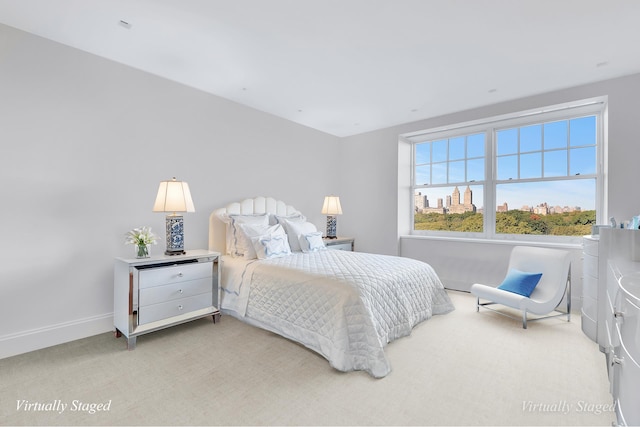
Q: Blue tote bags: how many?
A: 0